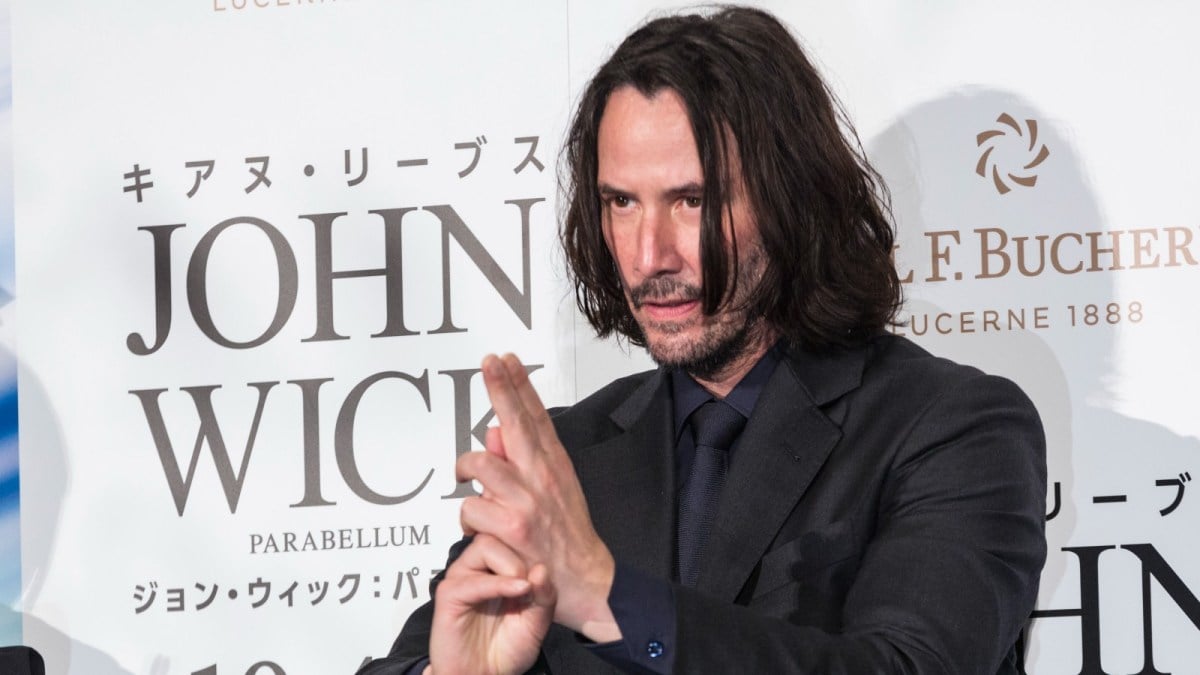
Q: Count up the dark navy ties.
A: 1